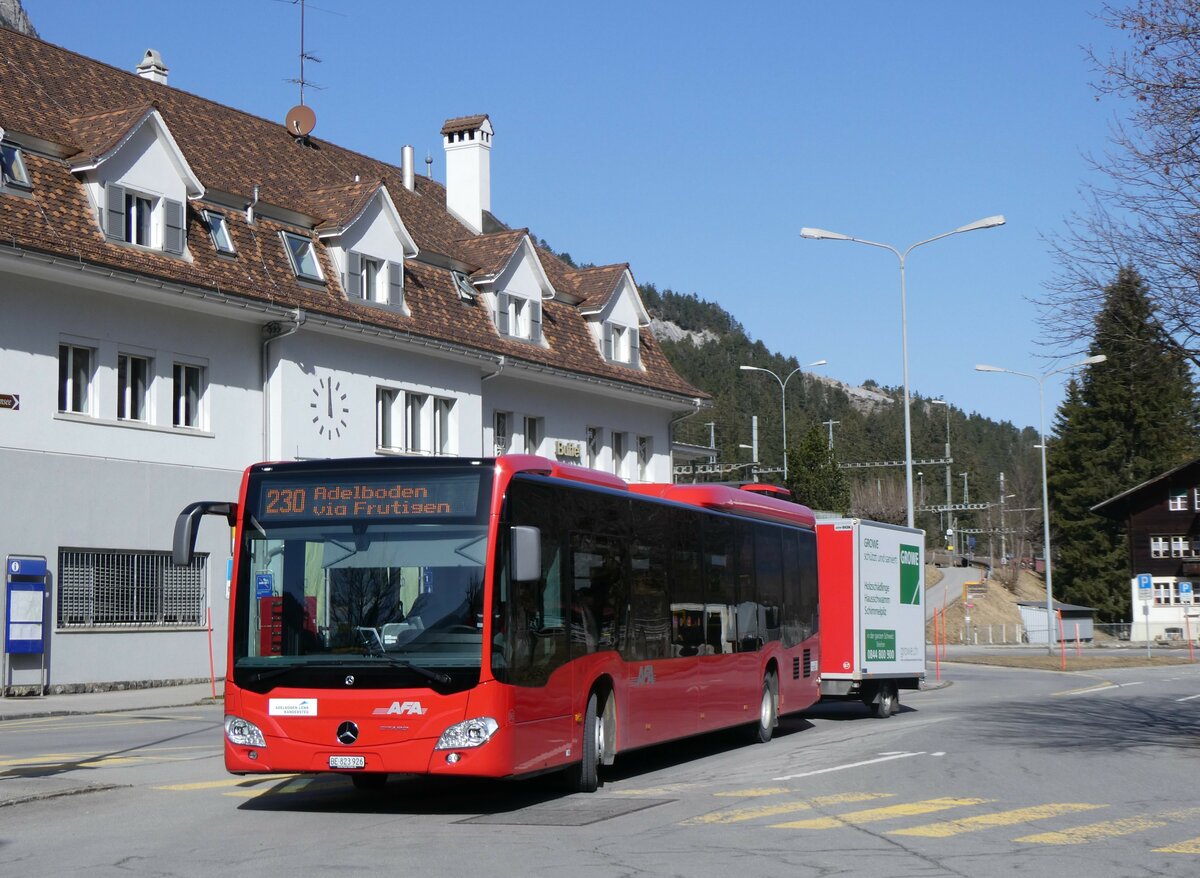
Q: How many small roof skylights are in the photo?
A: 4